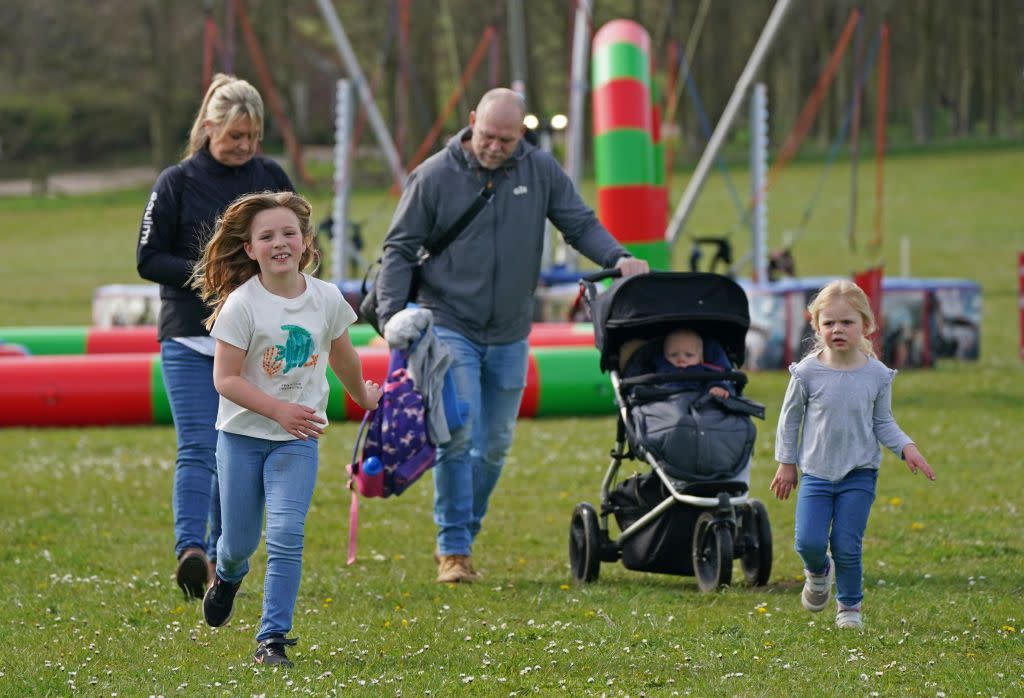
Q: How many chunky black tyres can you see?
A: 3